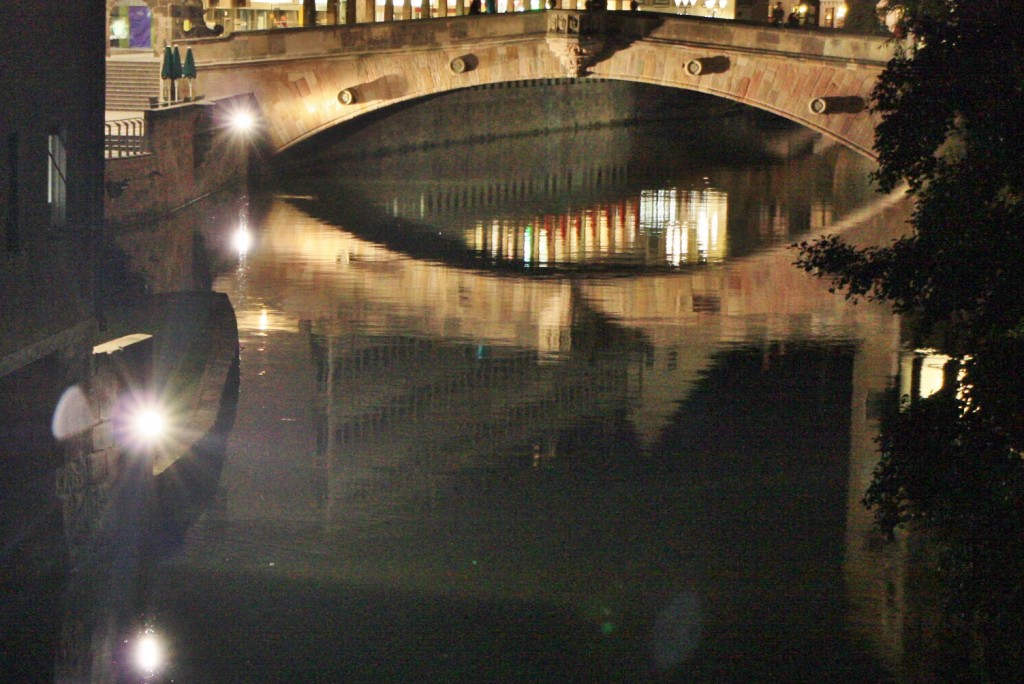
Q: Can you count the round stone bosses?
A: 4